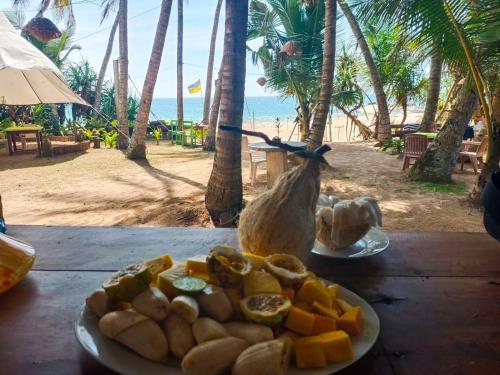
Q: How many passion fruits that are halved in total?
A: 3